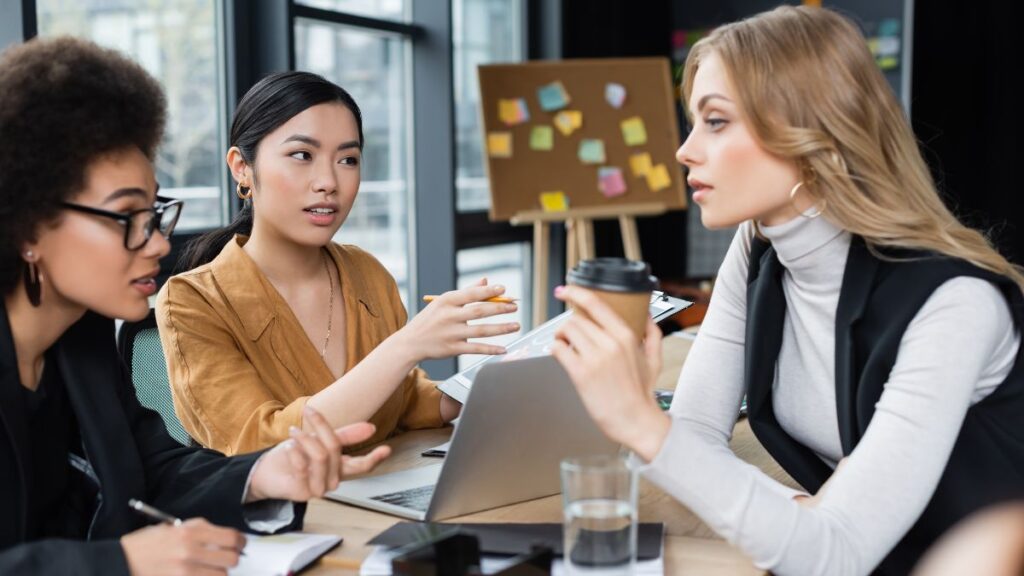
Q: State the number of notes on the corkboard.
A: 12